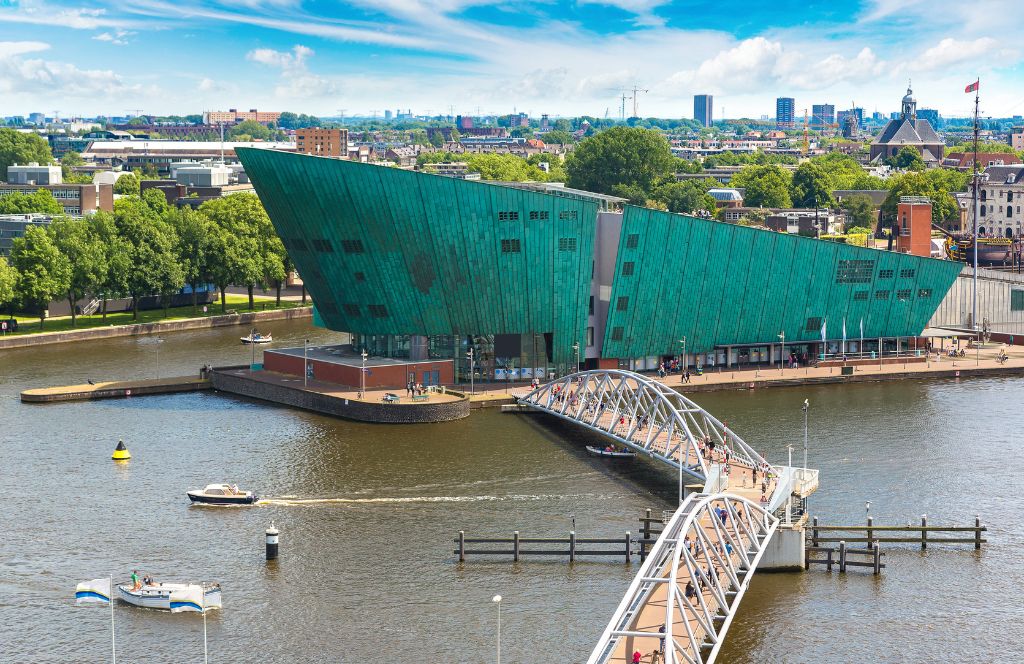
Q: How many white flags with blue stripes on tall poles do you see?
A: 2